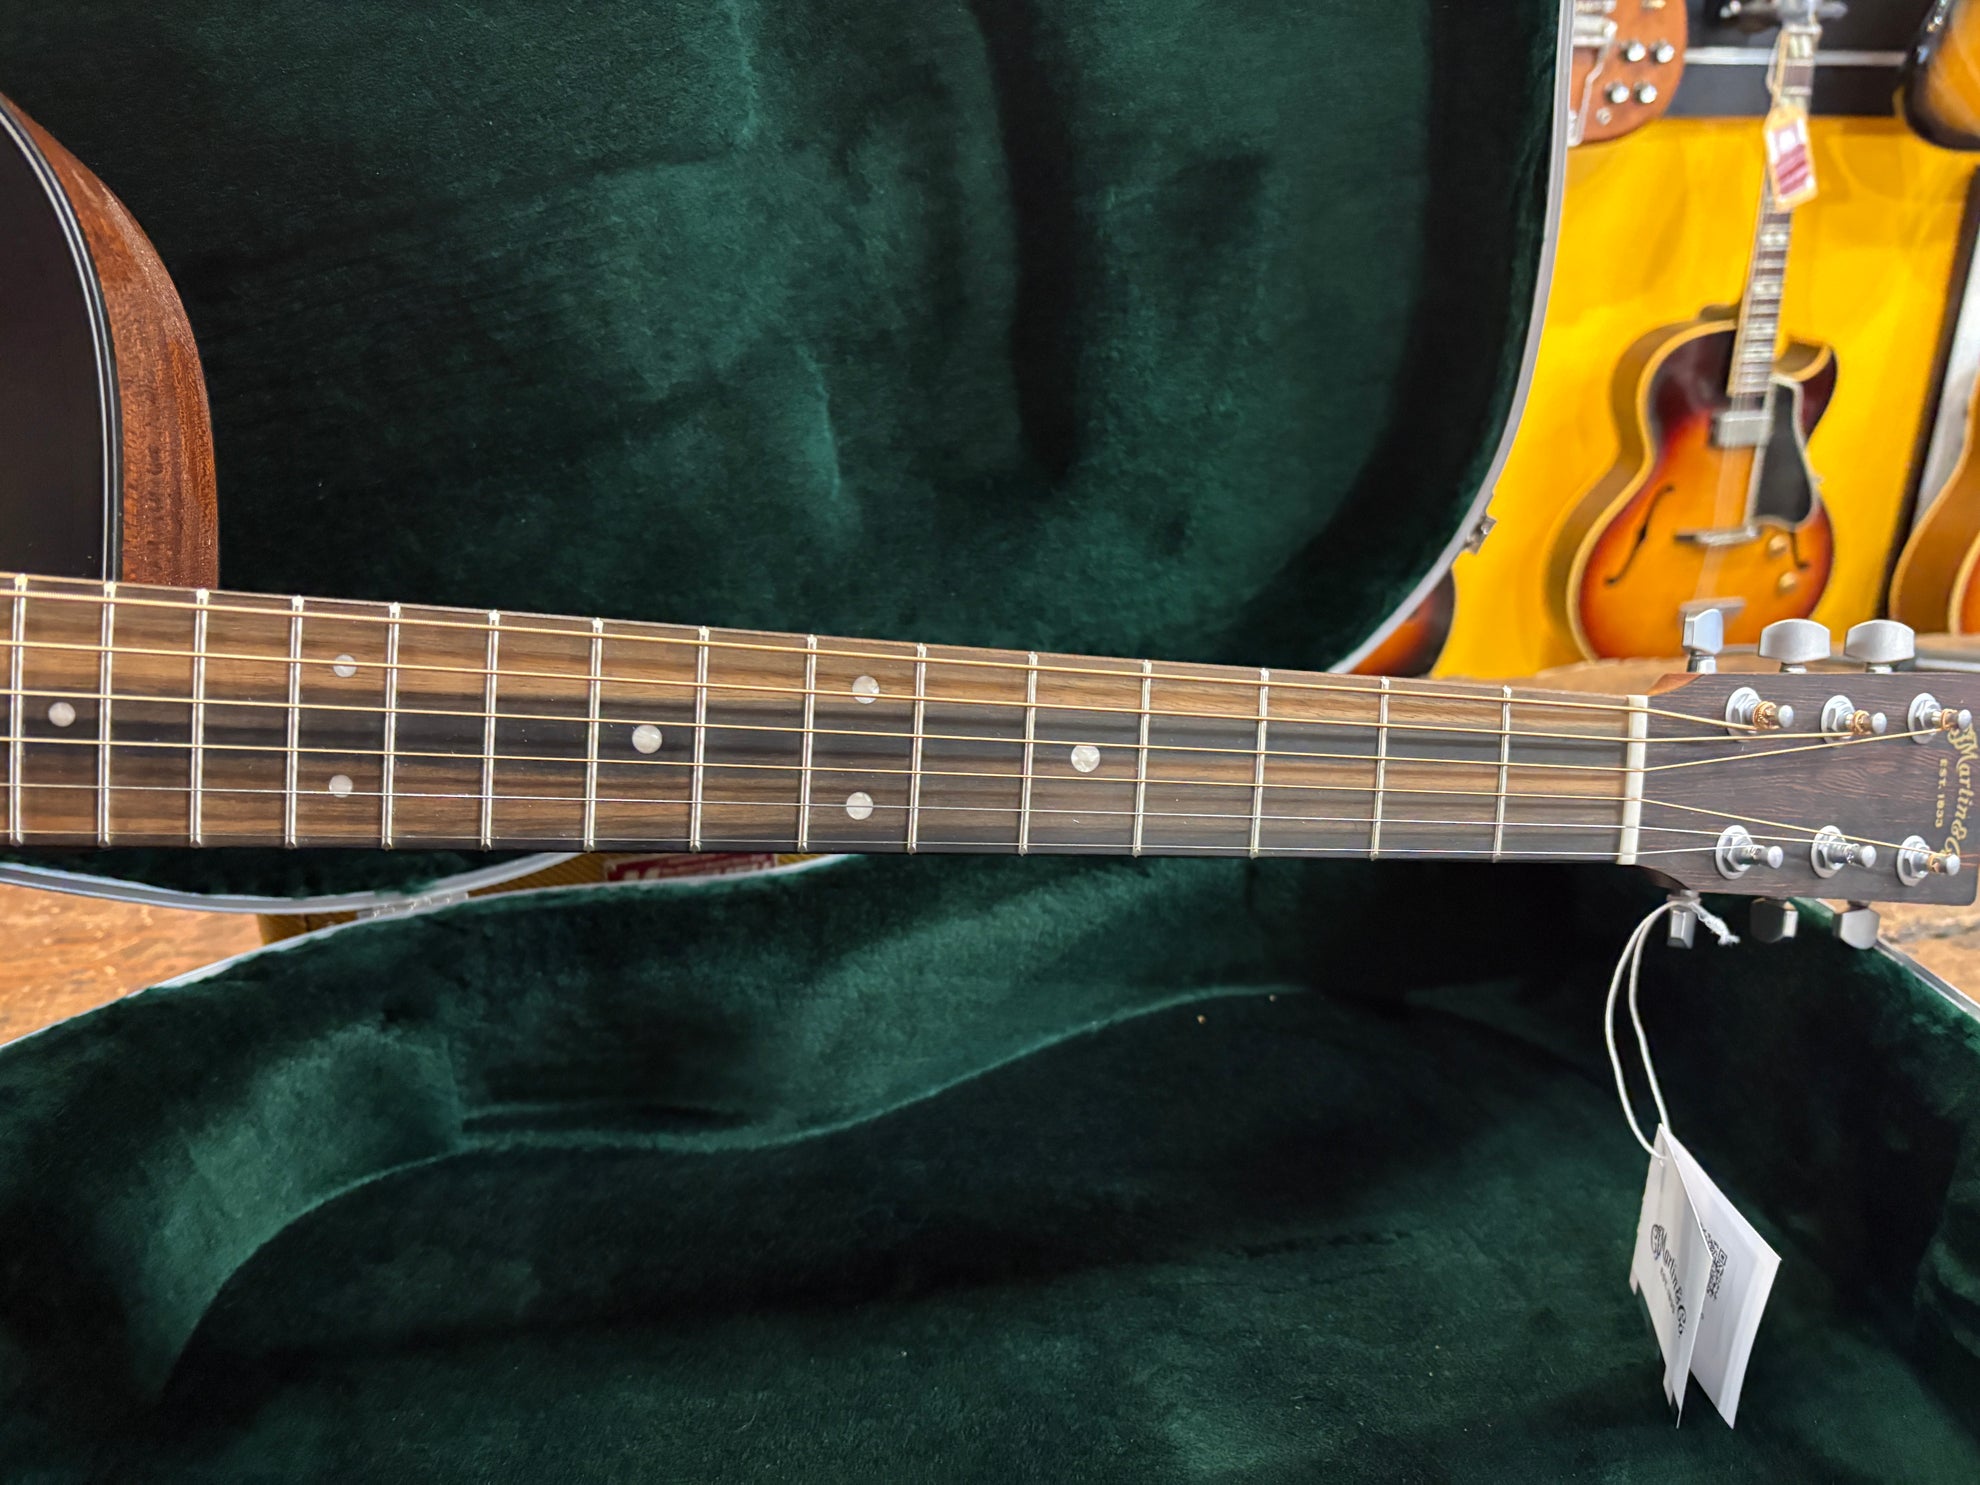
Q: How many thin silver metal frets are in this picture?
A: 15